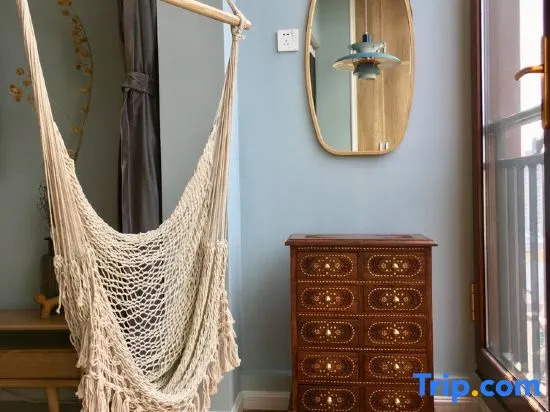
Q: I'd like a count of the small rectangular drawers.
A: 10